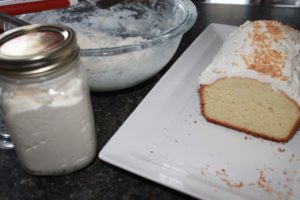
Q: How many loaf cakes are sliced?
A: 1